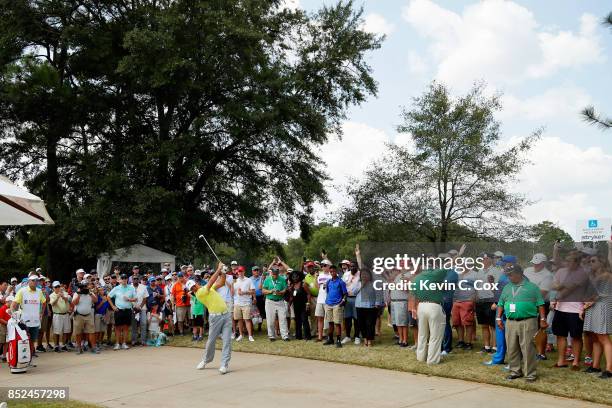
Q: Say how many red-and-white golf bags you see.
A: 1